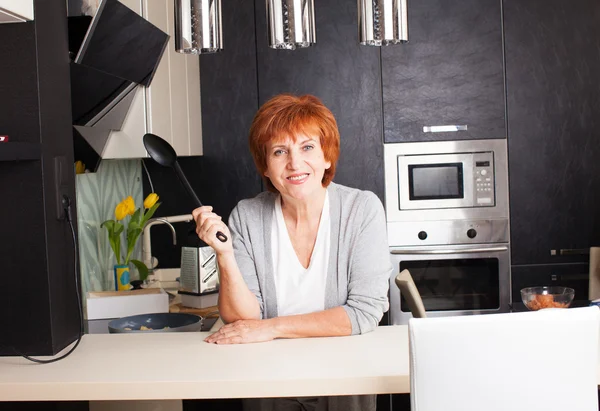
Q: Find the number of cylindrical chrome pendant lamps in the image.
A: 3